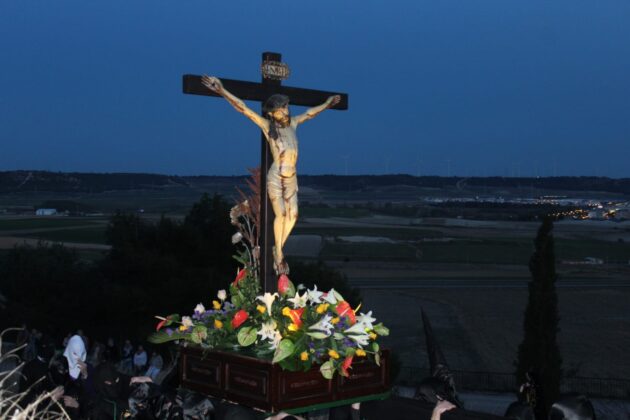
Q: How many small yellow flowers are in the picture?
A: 12